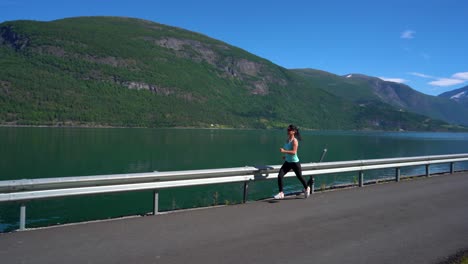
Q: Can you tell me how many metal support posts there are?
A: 8